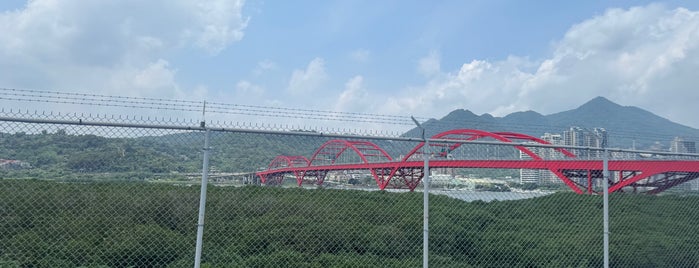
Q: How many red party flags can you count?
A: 0